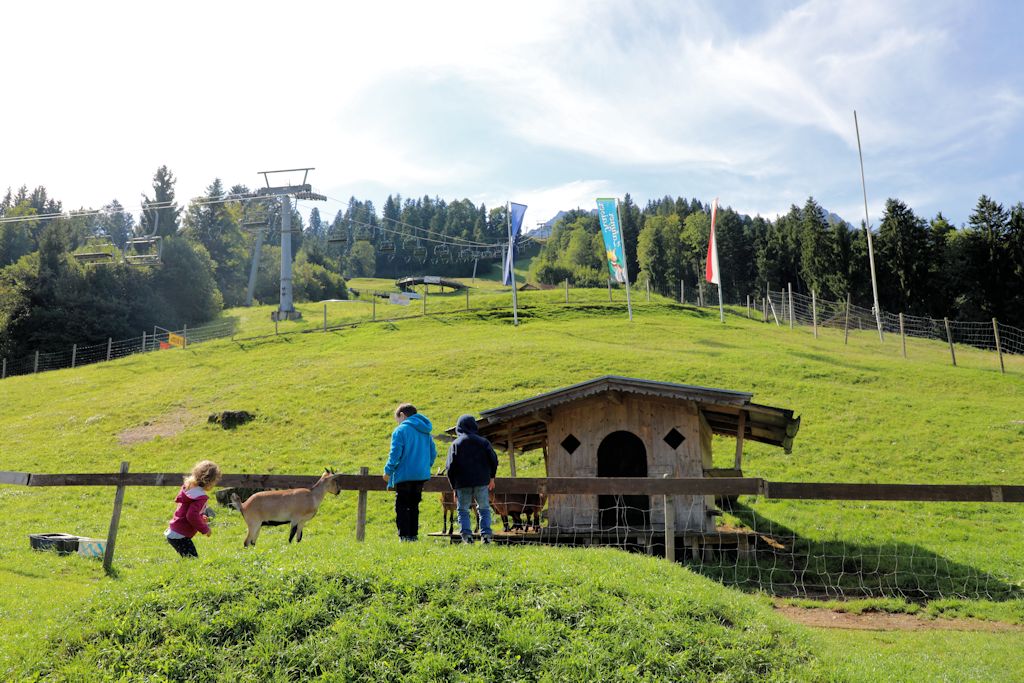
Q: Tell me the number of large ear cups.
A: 0